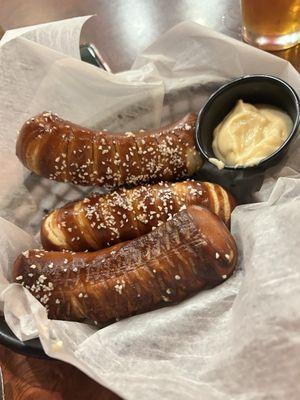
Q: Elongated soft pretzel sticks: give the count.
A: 3